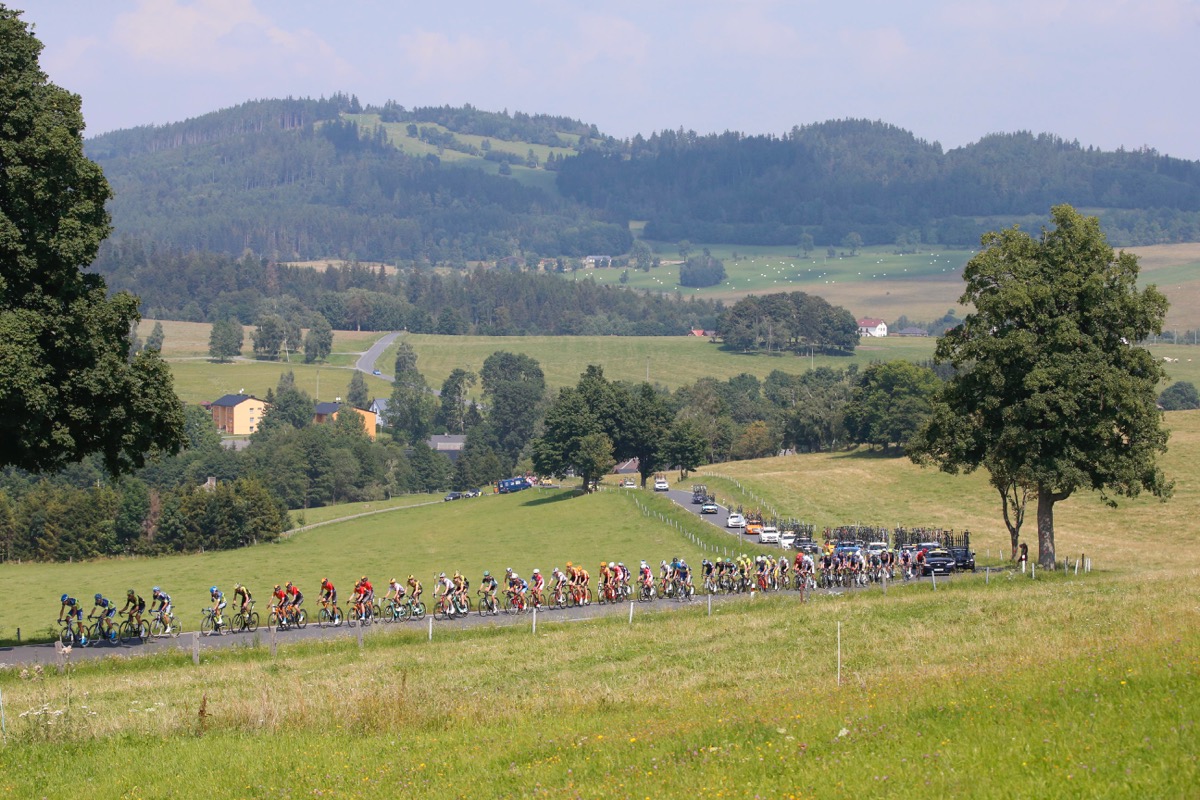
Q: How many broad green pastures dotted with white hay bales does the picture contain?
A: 1